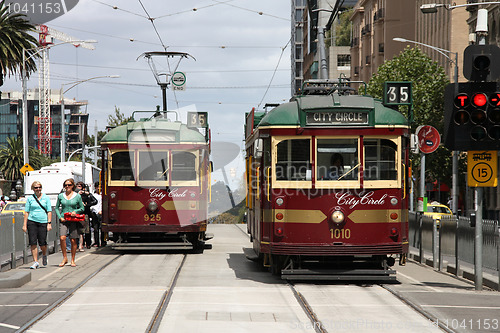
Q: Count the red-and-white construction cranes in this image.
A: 1